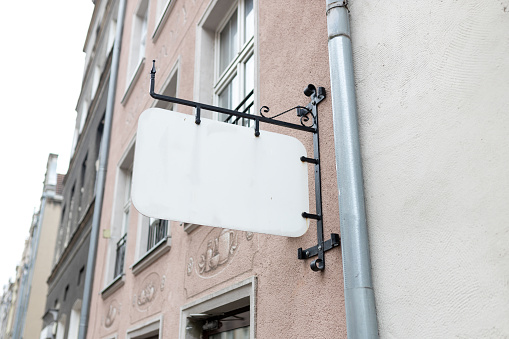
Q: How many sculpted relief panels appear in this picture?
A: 3